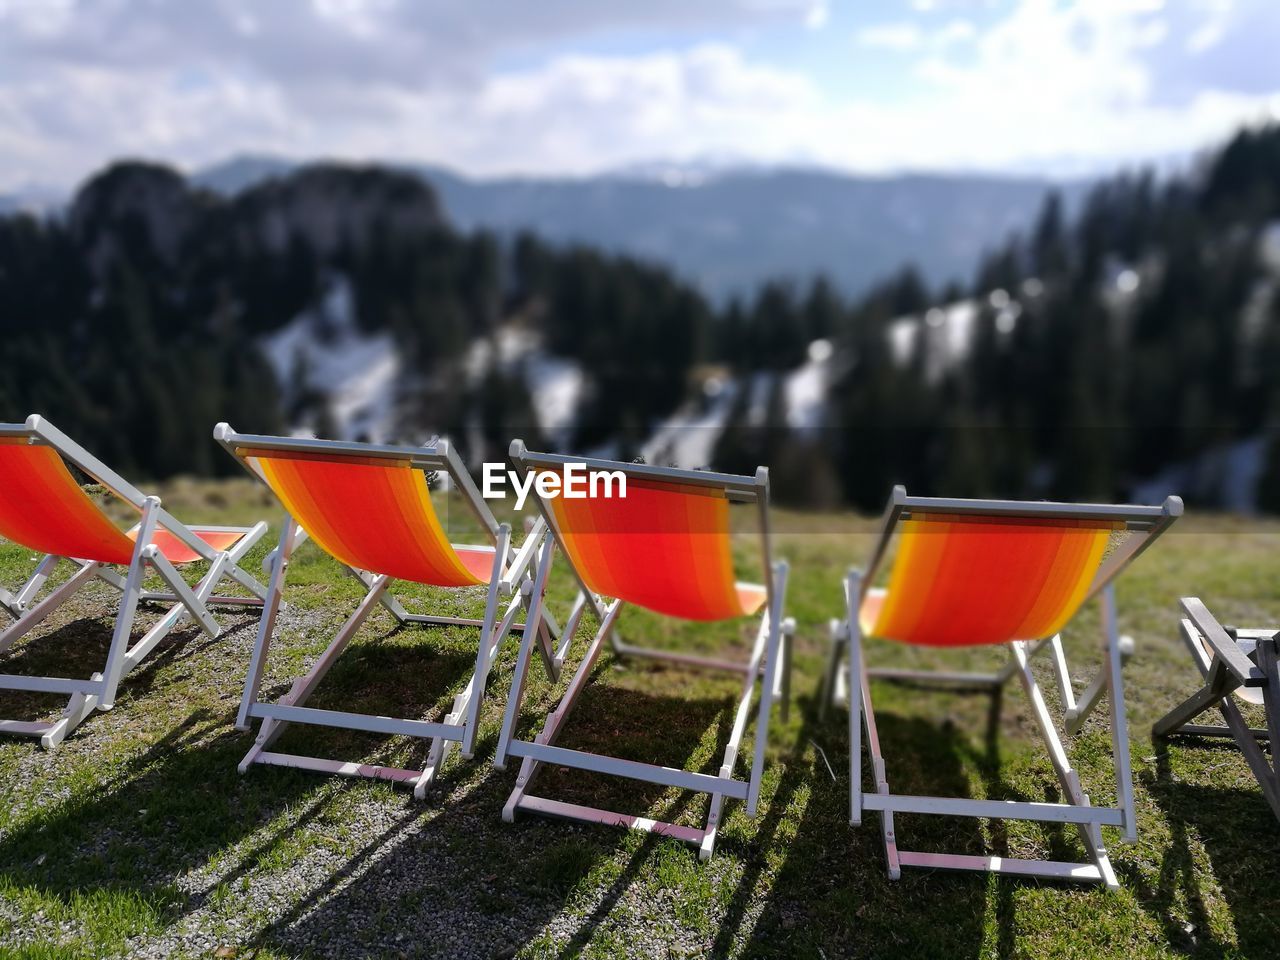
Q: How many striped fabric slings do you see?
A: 4